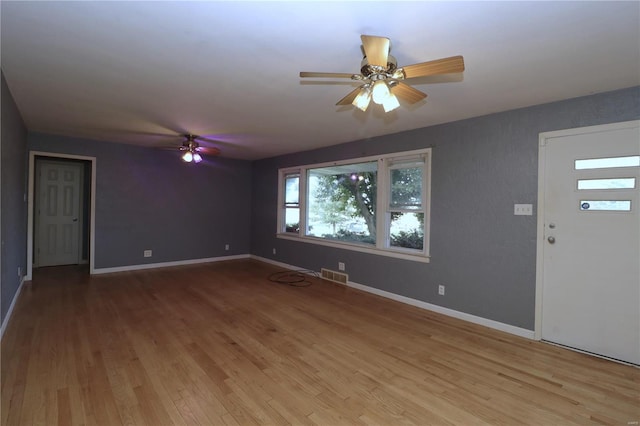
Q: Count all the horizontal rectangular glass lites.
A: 3